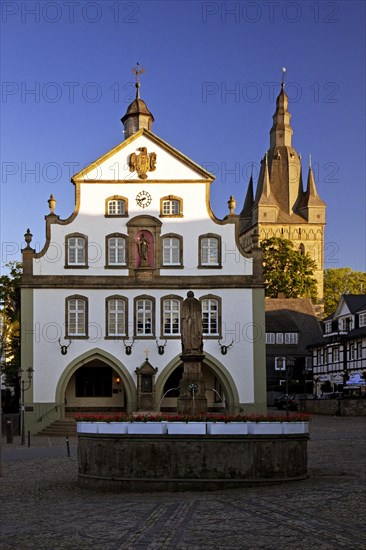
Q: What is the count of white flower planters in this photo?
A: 7